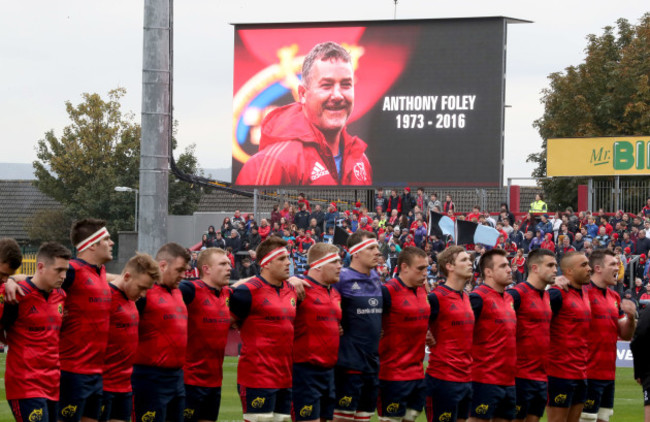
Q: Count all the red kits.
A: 14